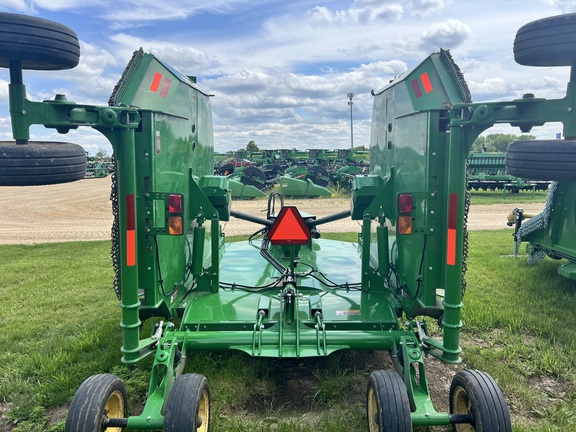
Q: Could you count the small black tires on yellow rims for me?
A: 4